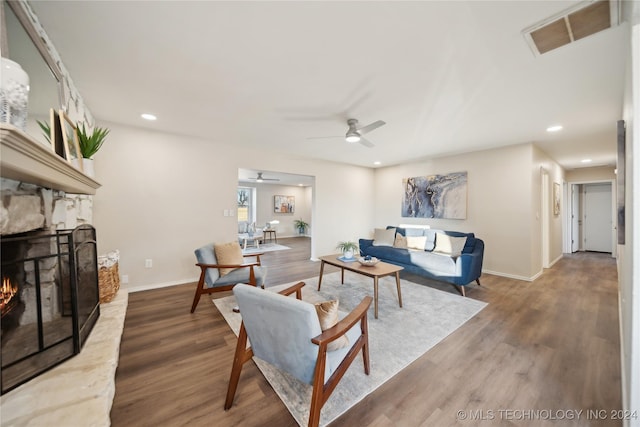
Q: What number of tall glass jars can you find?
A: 1